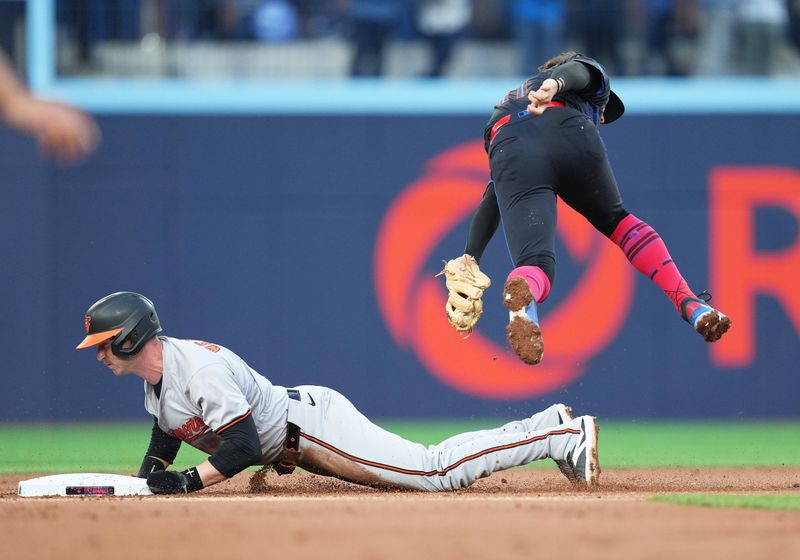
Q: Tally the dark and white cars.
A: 0